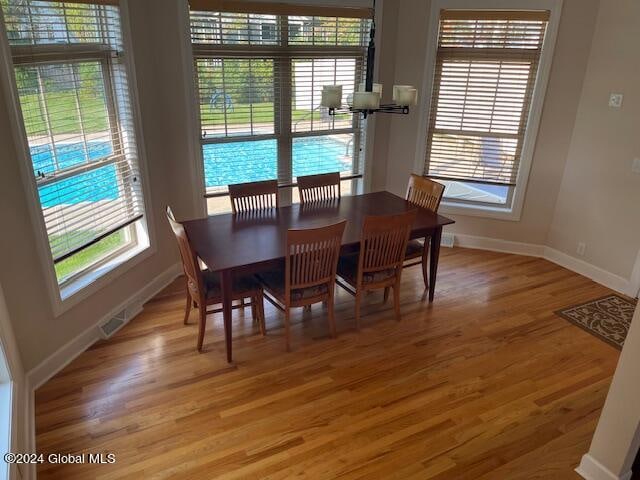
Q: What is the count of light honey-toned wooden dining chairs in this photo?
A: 6